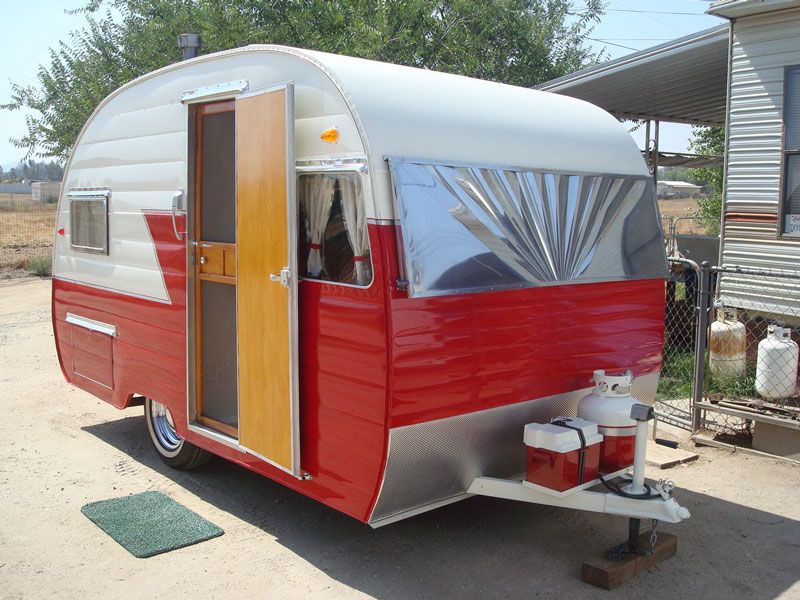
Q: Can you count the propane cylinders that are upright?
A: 3